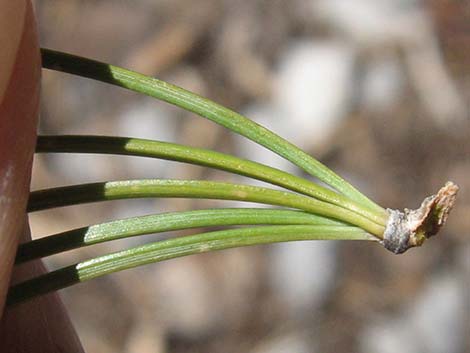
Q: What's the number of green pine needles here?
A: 5